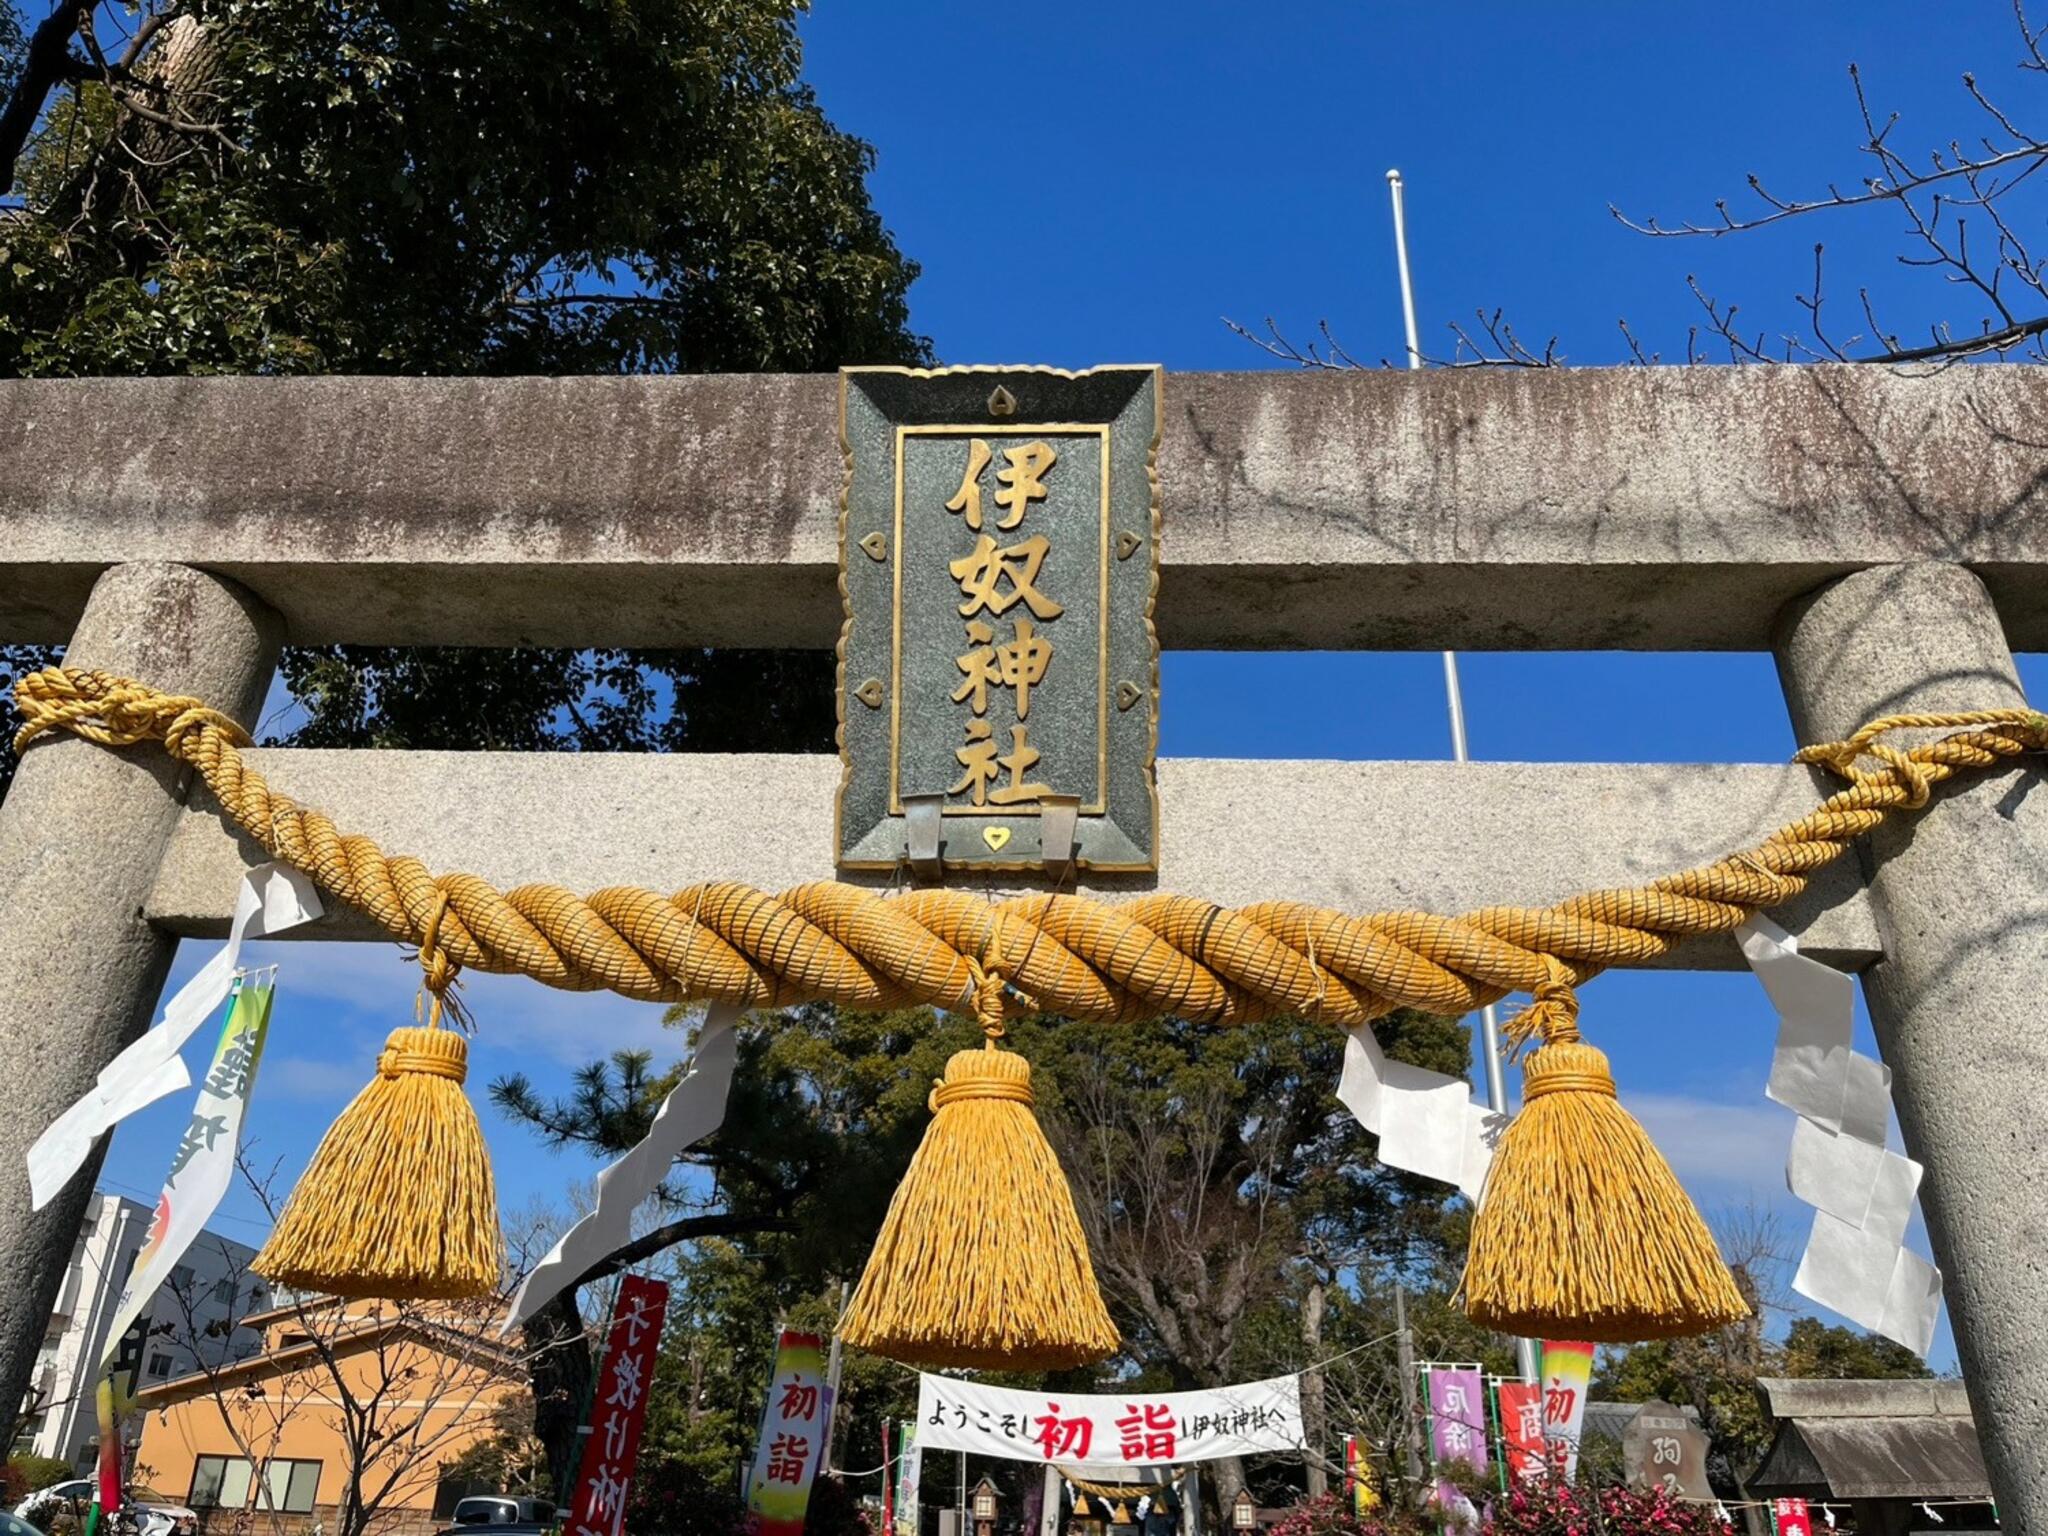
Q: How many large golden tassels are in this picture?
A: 3